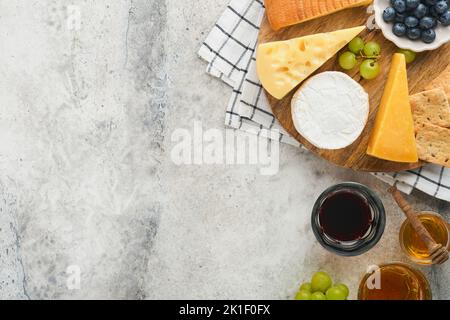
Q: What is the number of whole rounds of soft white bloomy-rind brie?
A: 1